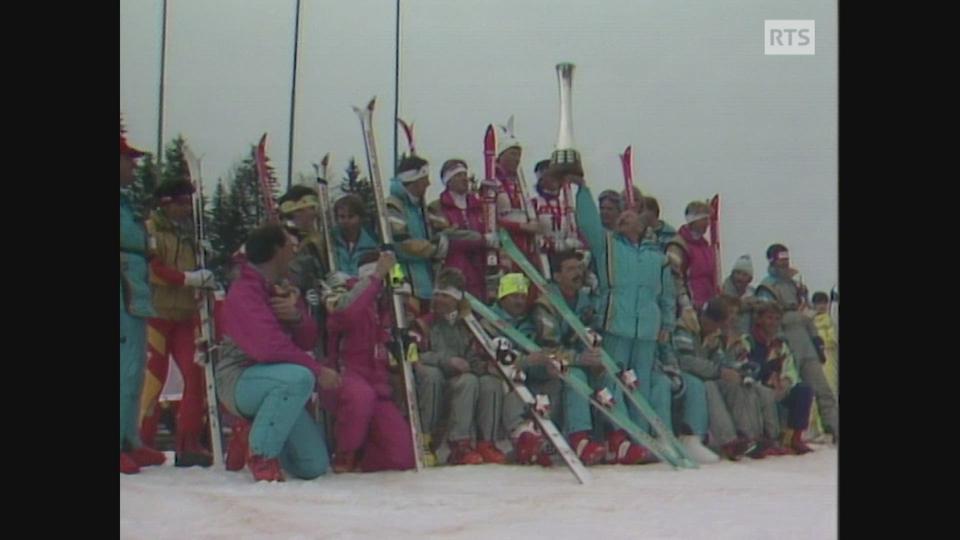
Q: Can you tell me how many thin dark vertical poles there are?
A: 3